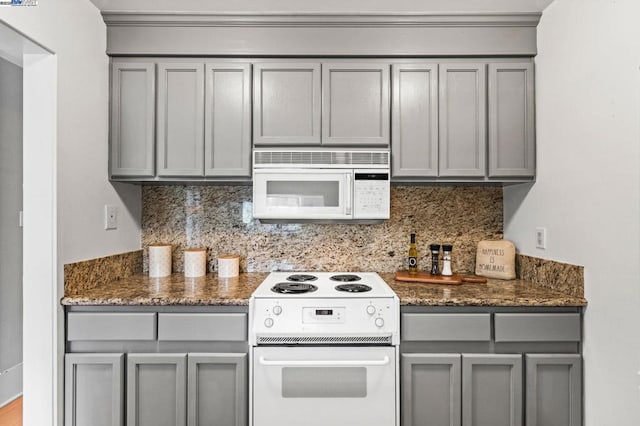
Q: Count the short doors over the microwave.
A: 2